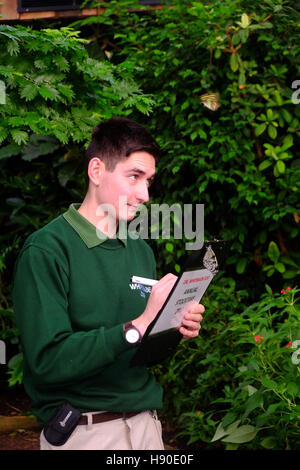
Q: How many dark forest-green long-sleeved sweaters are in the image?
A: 1